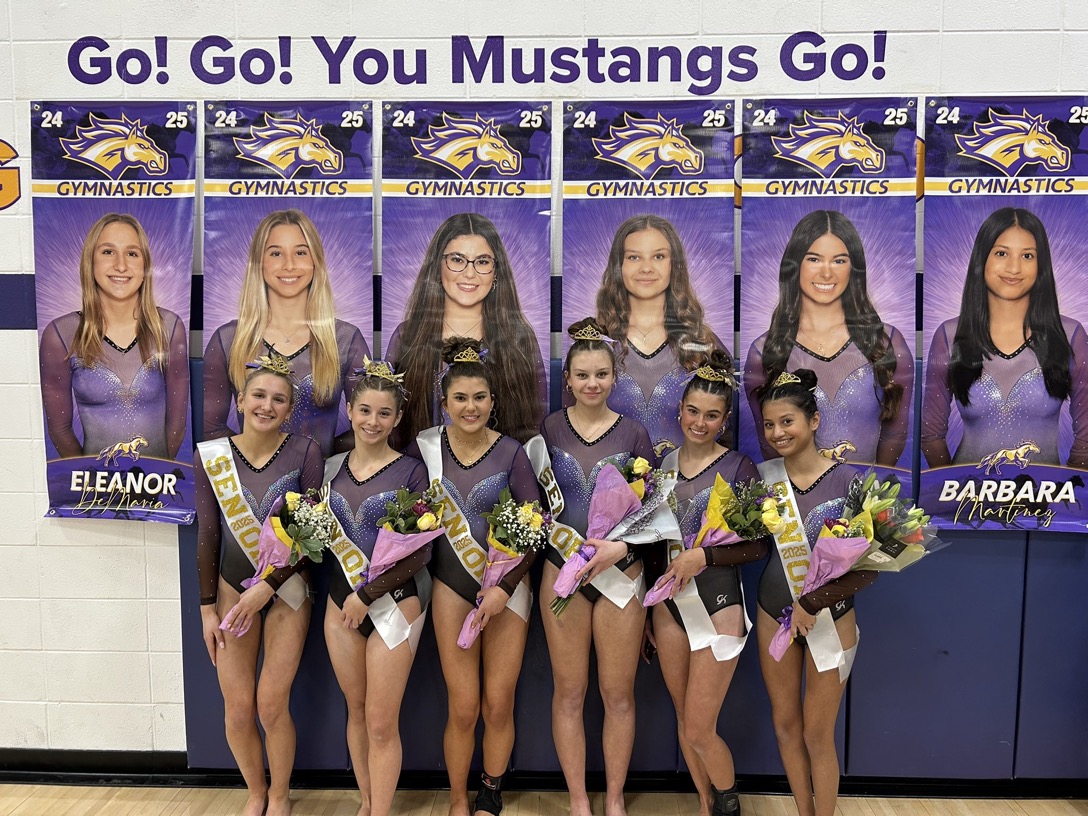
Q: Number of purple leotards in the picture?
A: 12